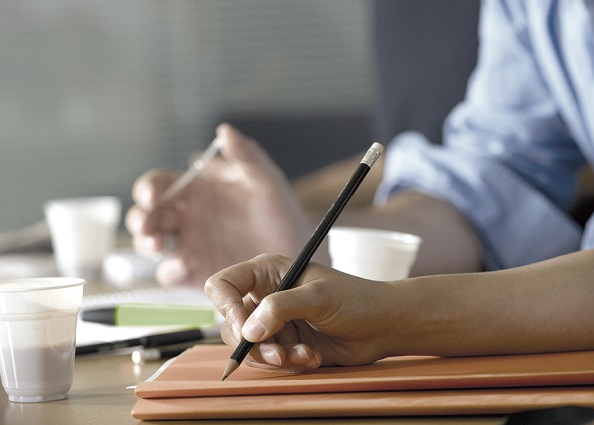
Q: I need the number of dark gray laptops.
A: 0